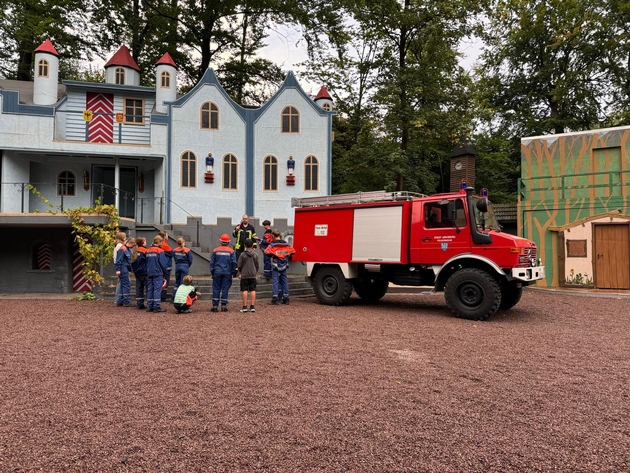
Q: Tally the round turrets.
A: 4